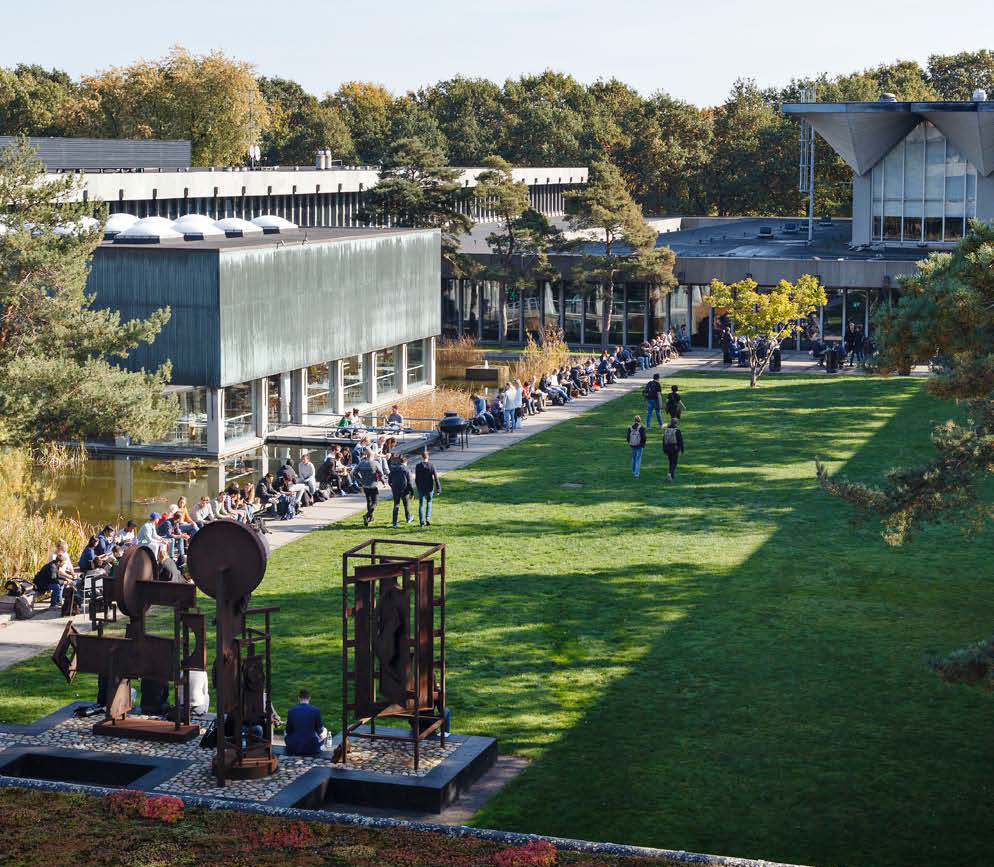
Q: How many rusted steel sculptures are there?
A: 3